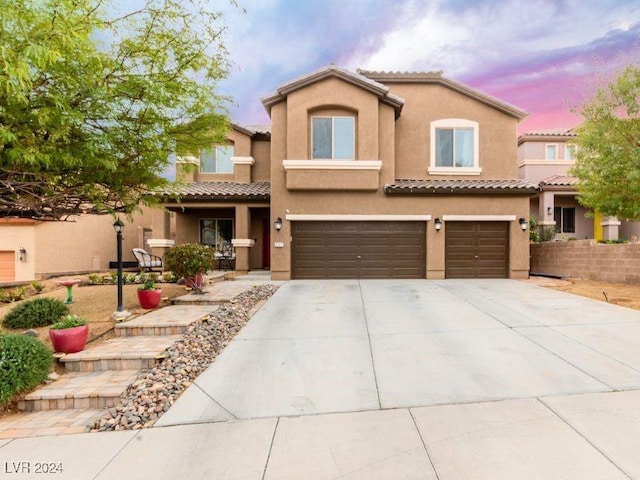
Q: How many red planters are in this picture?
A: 3